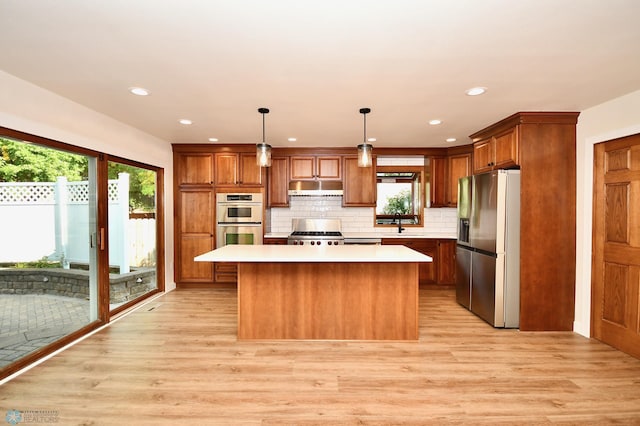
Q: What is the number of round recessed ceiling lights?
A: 8